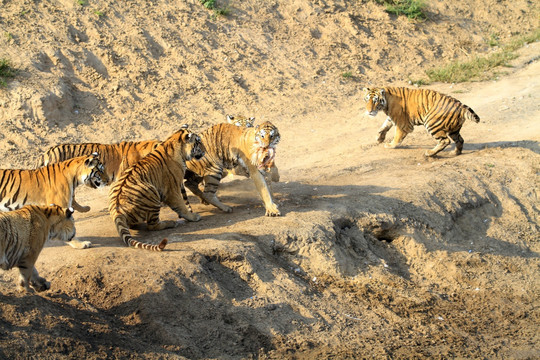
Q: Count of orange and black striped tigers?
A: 7